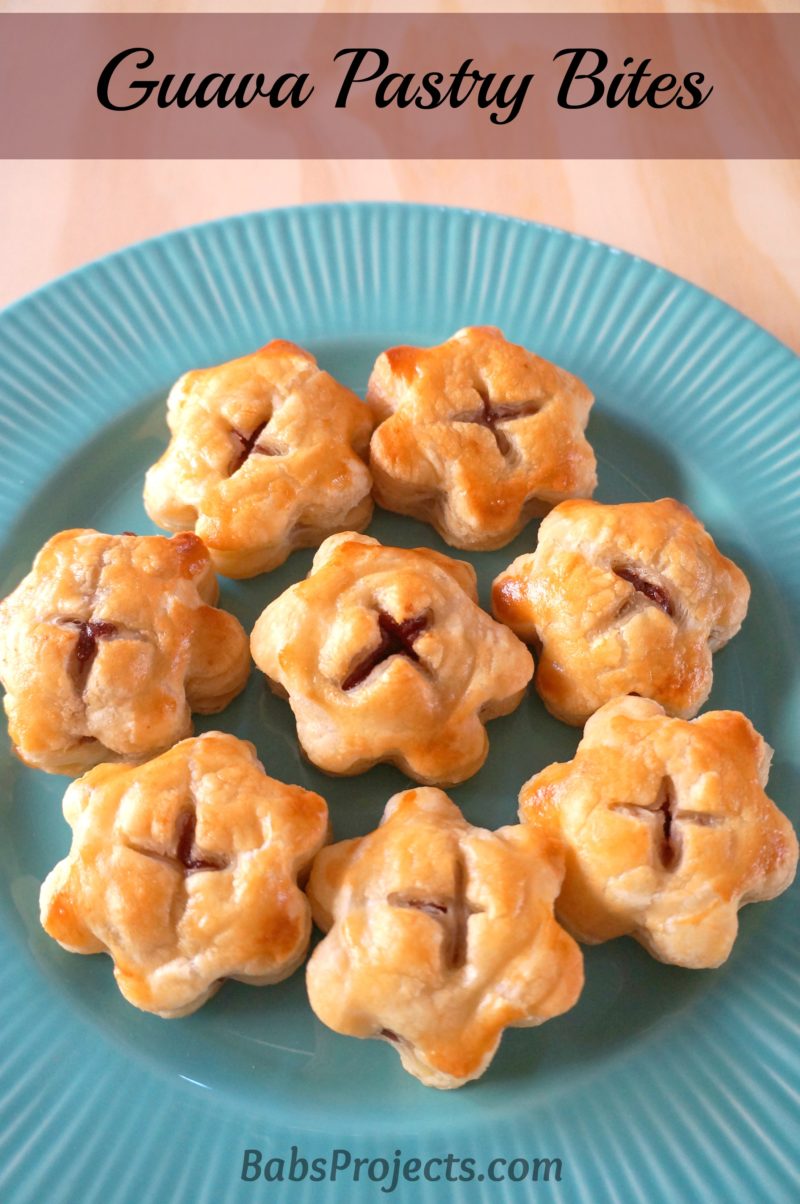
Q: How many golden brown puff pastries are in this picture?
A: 8